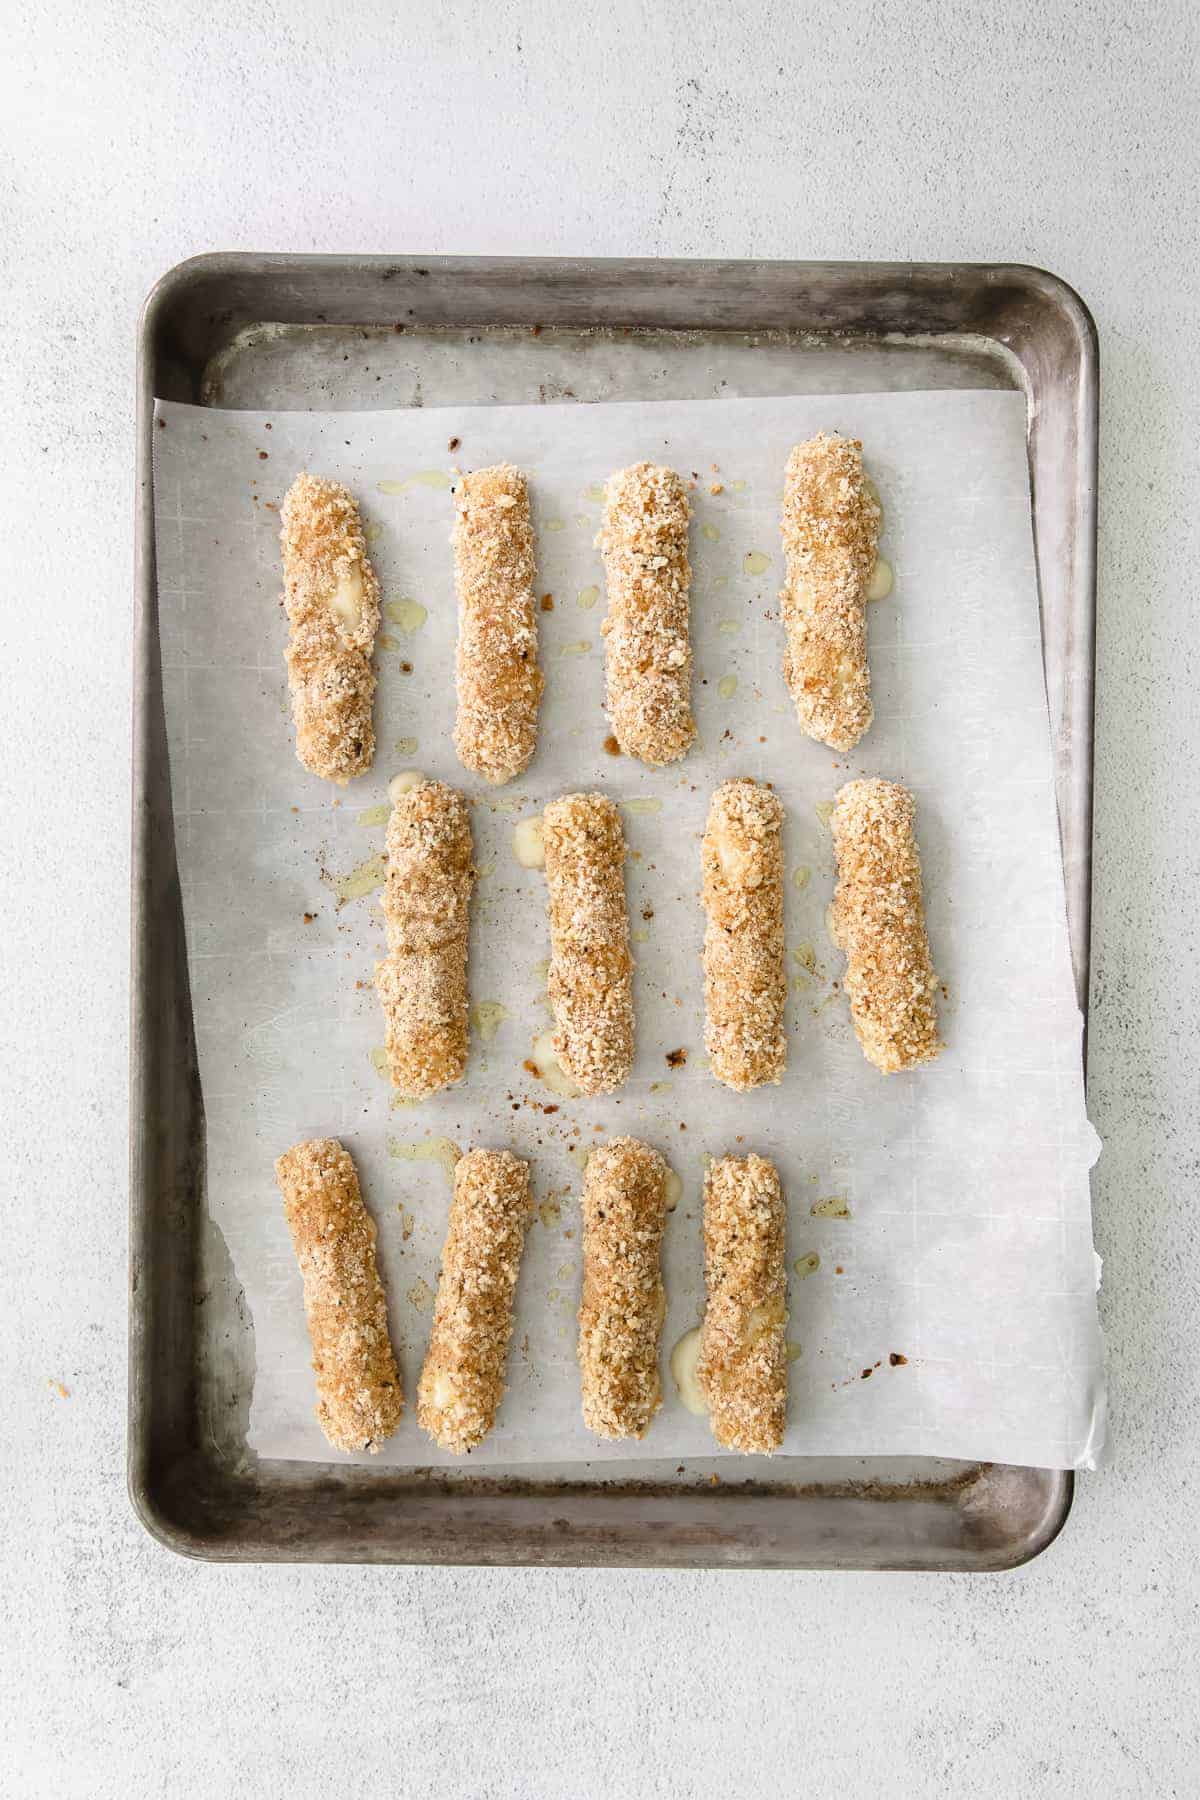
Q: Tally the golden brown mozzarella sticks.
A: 12